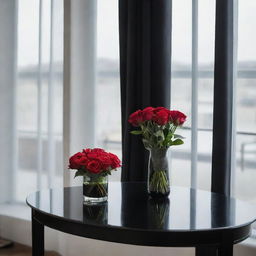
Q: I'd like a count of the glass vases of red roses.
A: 2